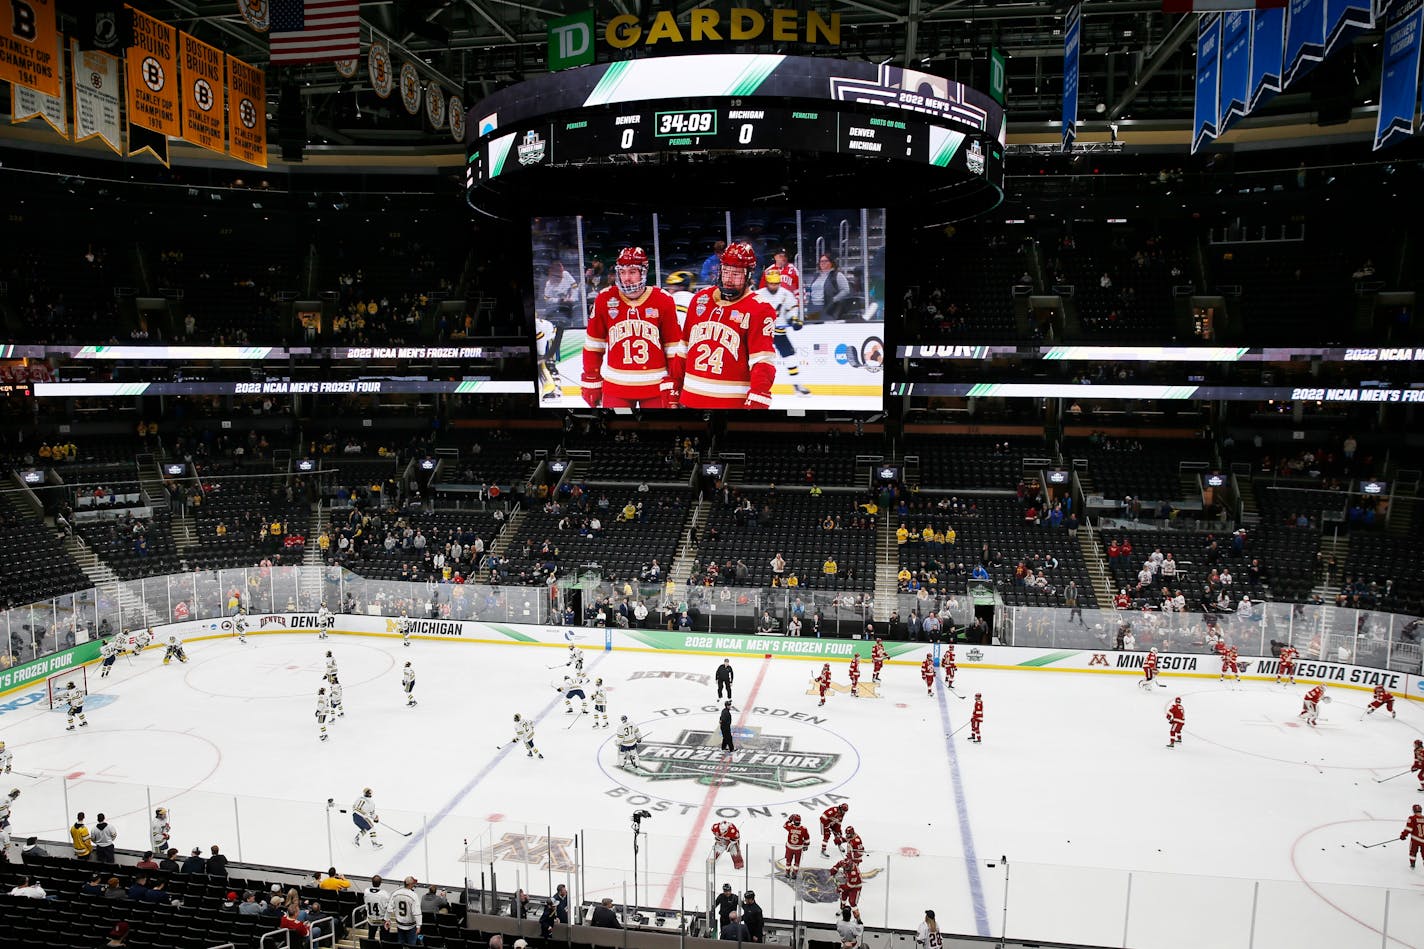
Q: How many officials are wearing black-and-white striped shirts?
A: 0